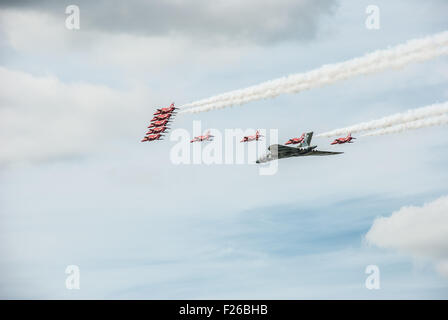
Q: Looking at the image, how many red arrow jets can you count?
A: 9